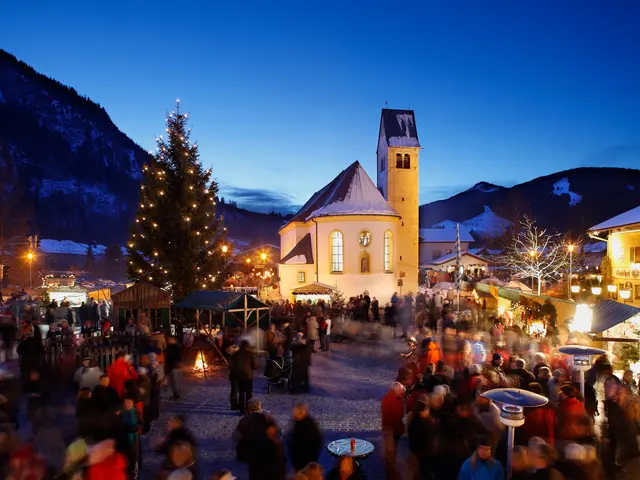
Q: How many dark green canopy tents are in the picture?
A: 1